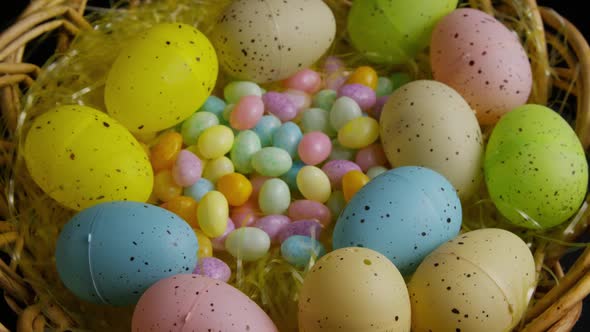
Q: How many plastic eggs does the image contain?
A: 12